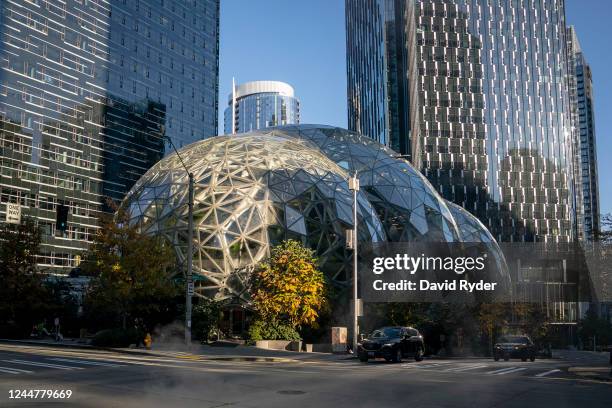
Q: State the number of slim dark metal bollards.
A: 0